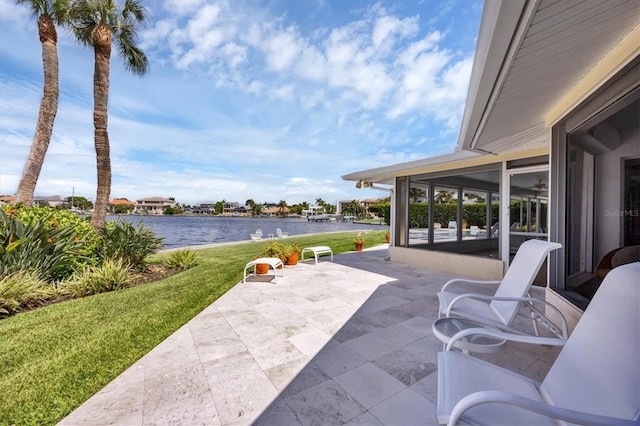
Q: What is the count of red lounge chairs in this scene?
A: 0